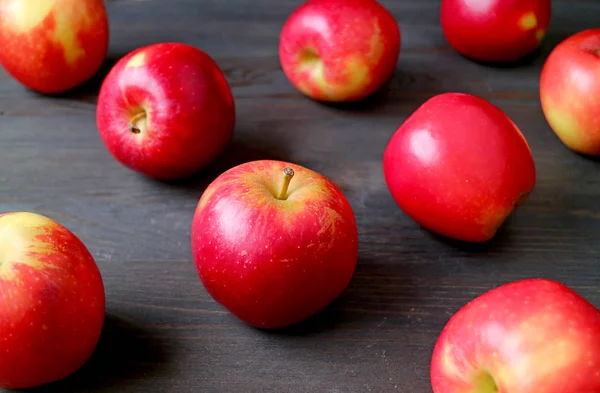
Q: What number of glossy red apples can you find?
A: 9